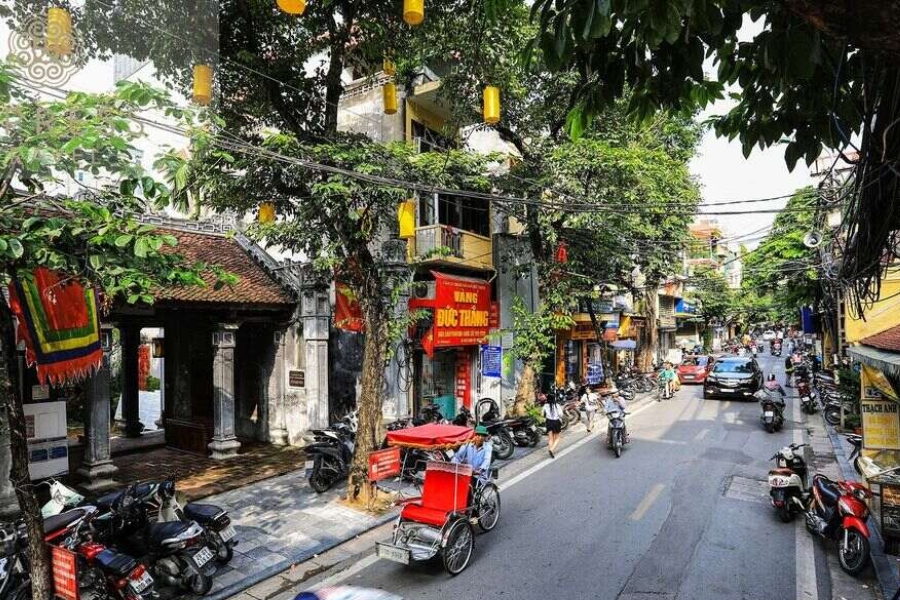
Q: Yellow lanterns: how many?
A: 9